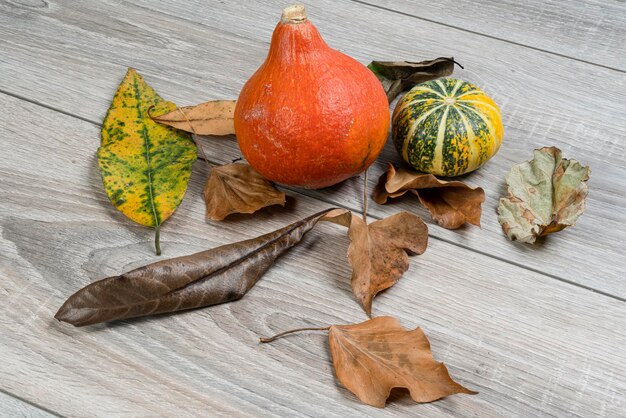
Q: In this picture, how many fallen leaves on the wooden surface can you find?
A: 9